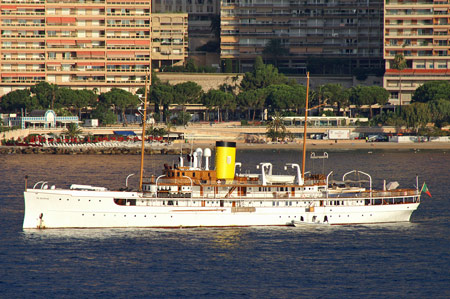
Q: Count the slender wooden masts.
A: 2